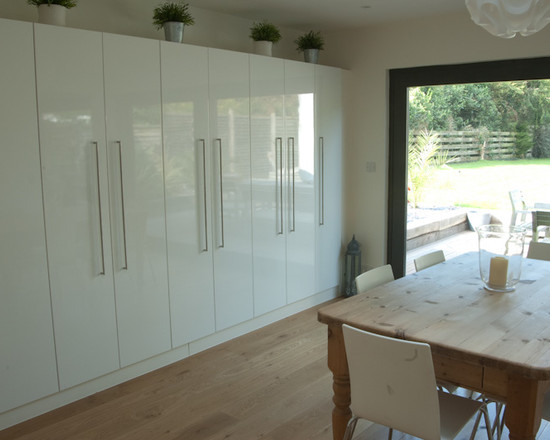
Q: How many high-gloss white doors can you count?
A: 8